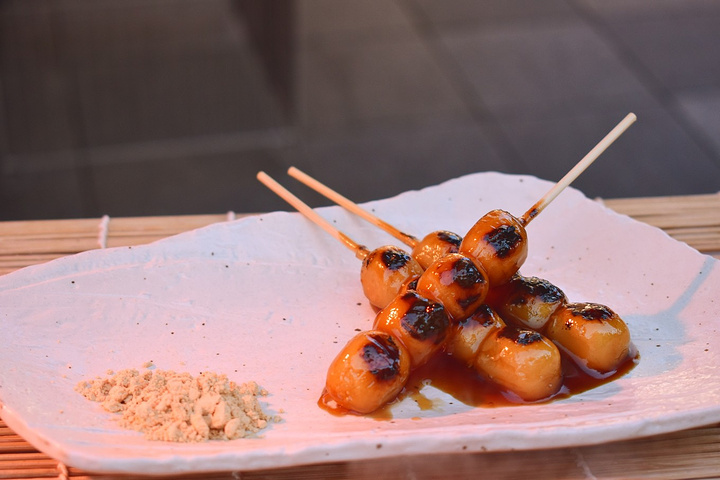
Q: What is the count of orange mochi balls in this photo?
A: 11